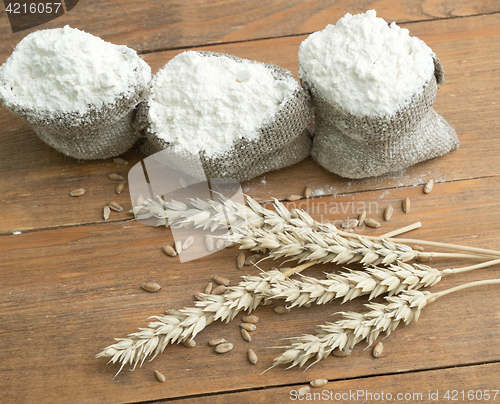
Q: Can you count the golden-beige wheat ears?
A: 5